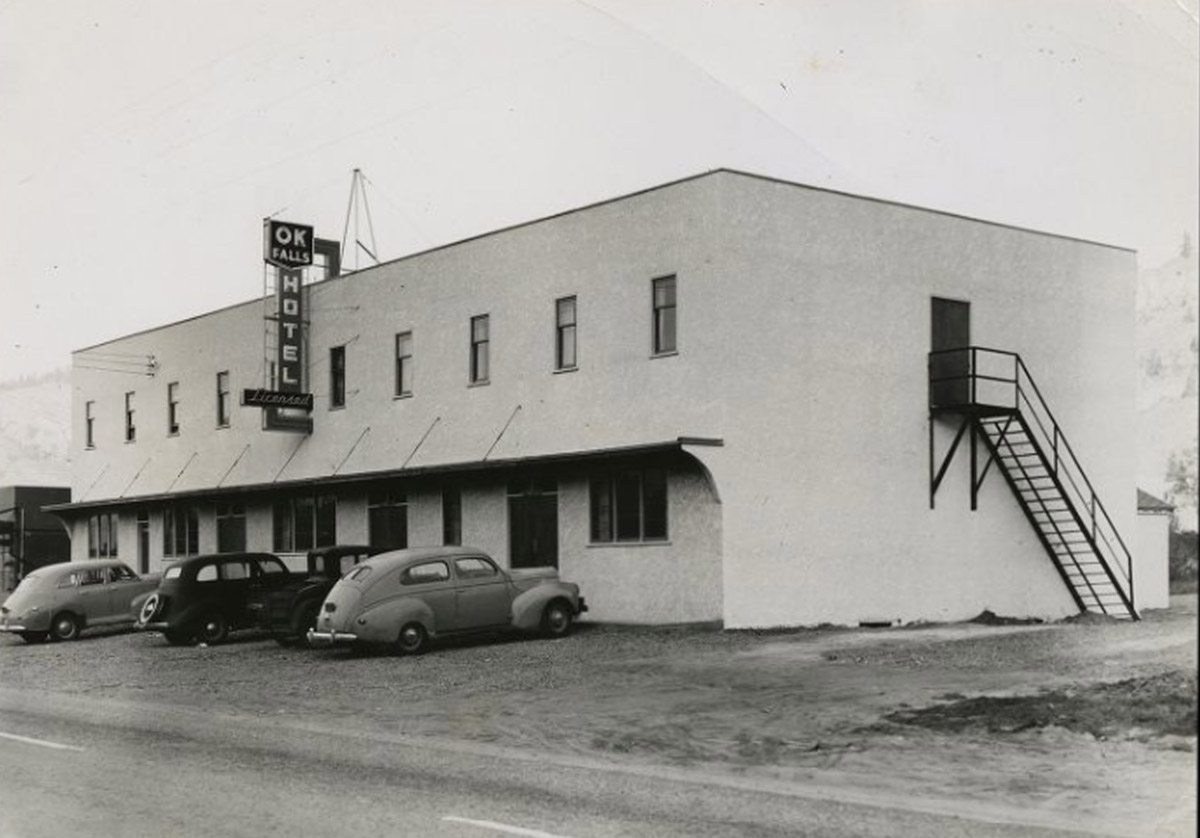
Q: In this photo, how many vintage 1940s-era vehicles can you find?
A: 4